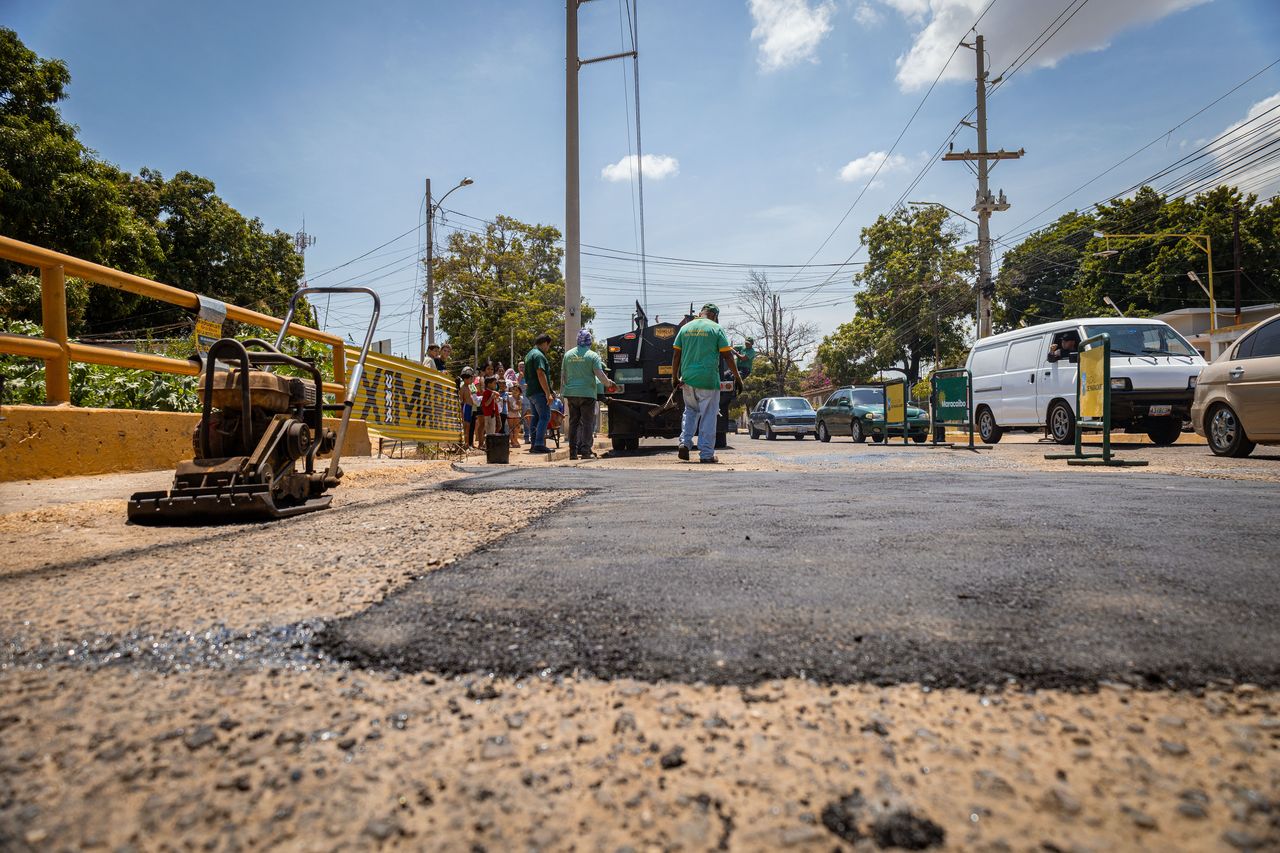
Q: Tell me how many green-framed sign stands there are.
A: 3